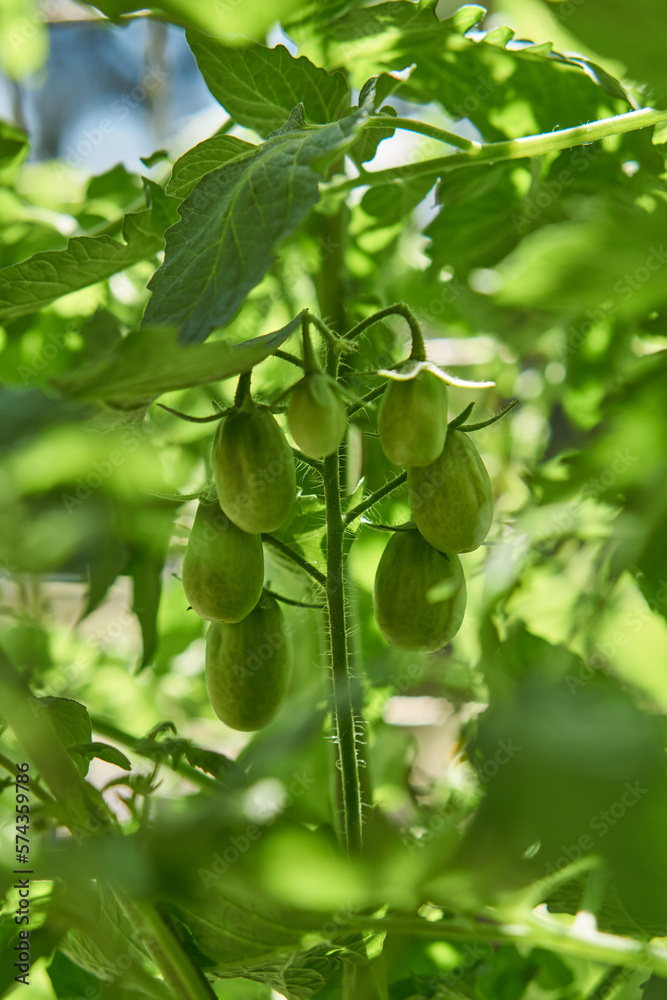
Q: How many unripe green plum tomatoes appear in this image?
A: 7